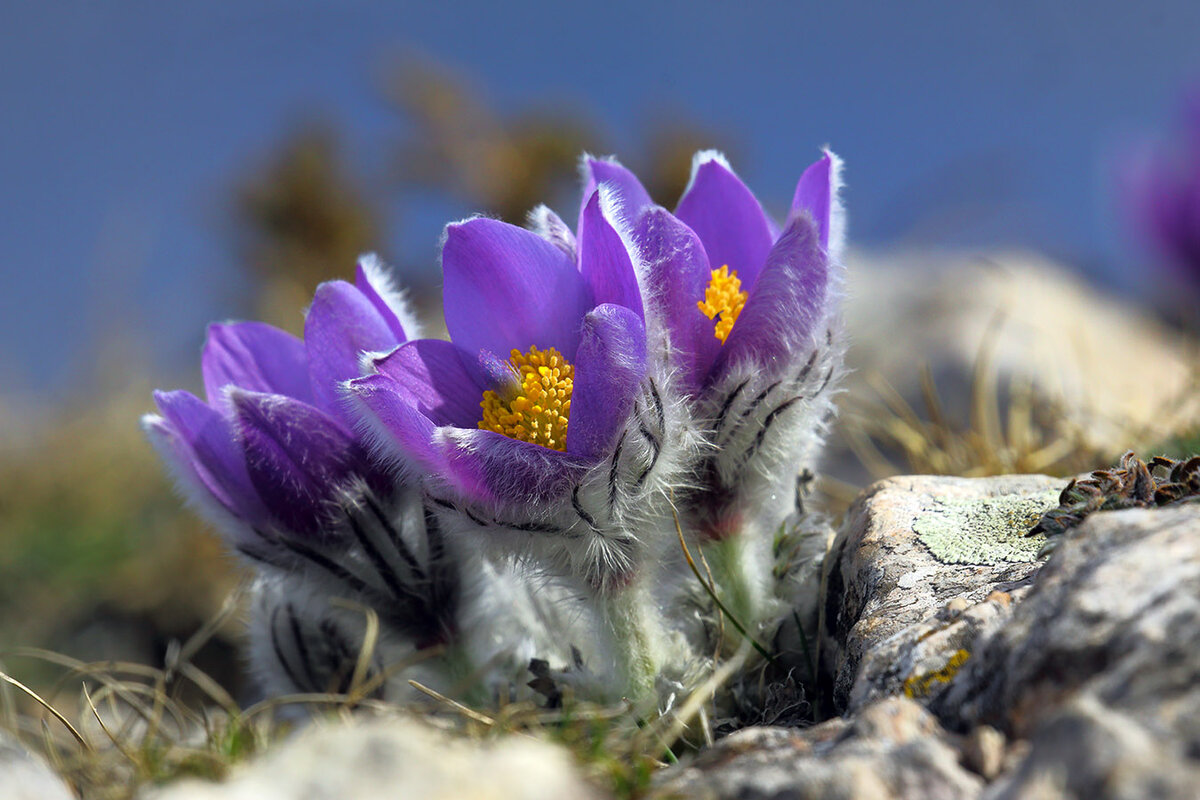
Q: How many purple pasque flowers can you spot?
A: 3